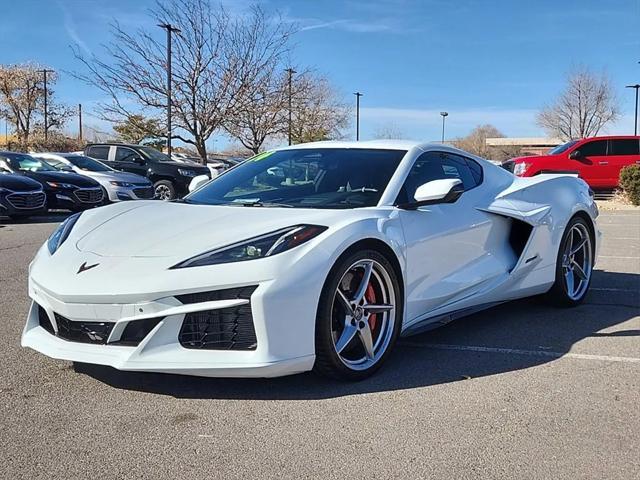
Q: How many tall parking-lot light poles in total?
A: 6